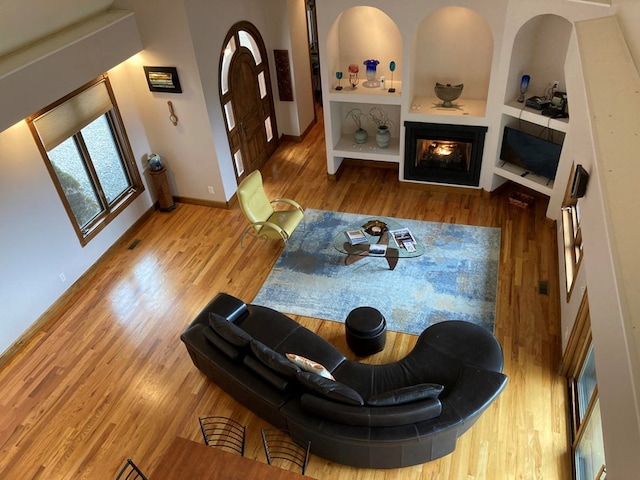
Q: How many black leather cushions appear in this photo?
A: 4